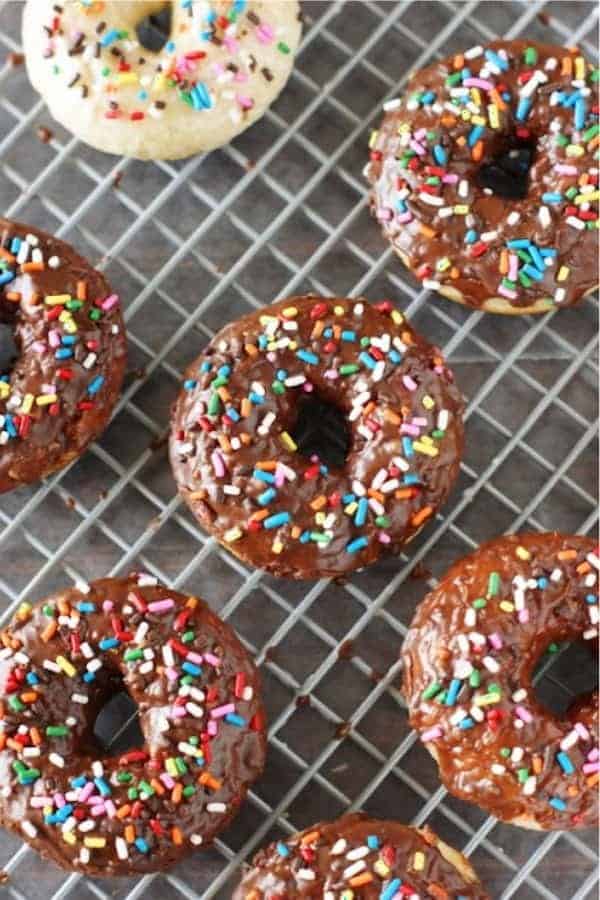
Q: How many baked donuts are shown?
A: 7